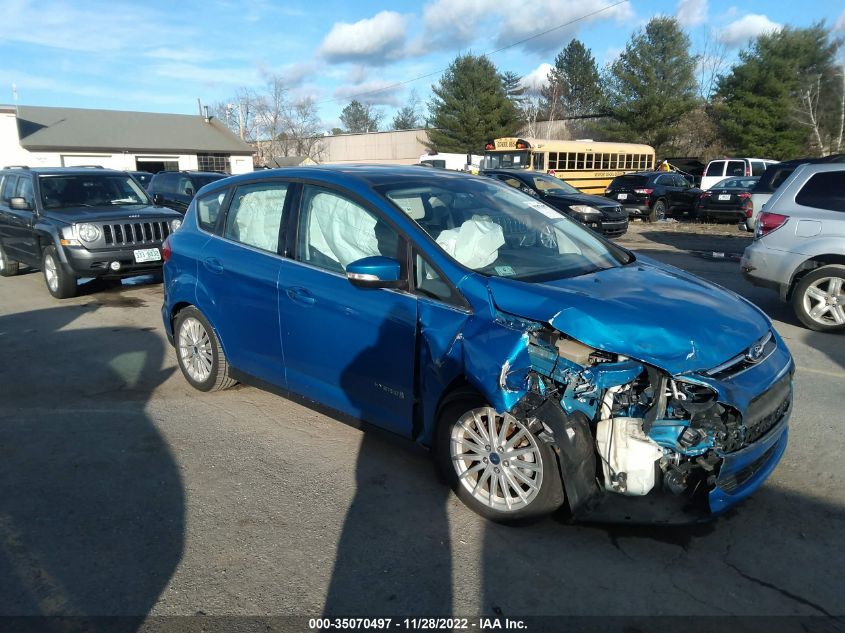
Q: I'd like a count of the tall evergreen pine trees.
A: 4